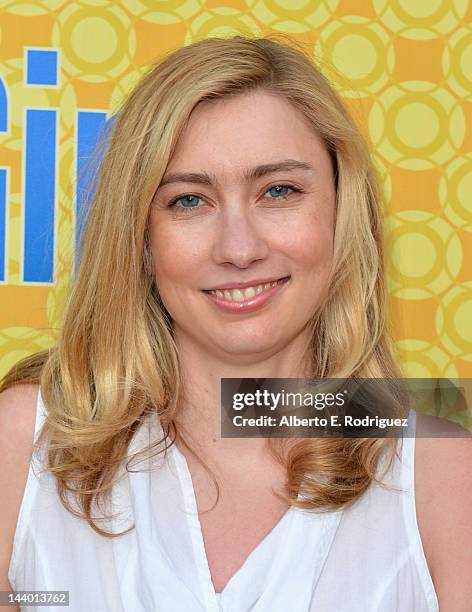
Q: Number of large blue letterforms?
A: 3